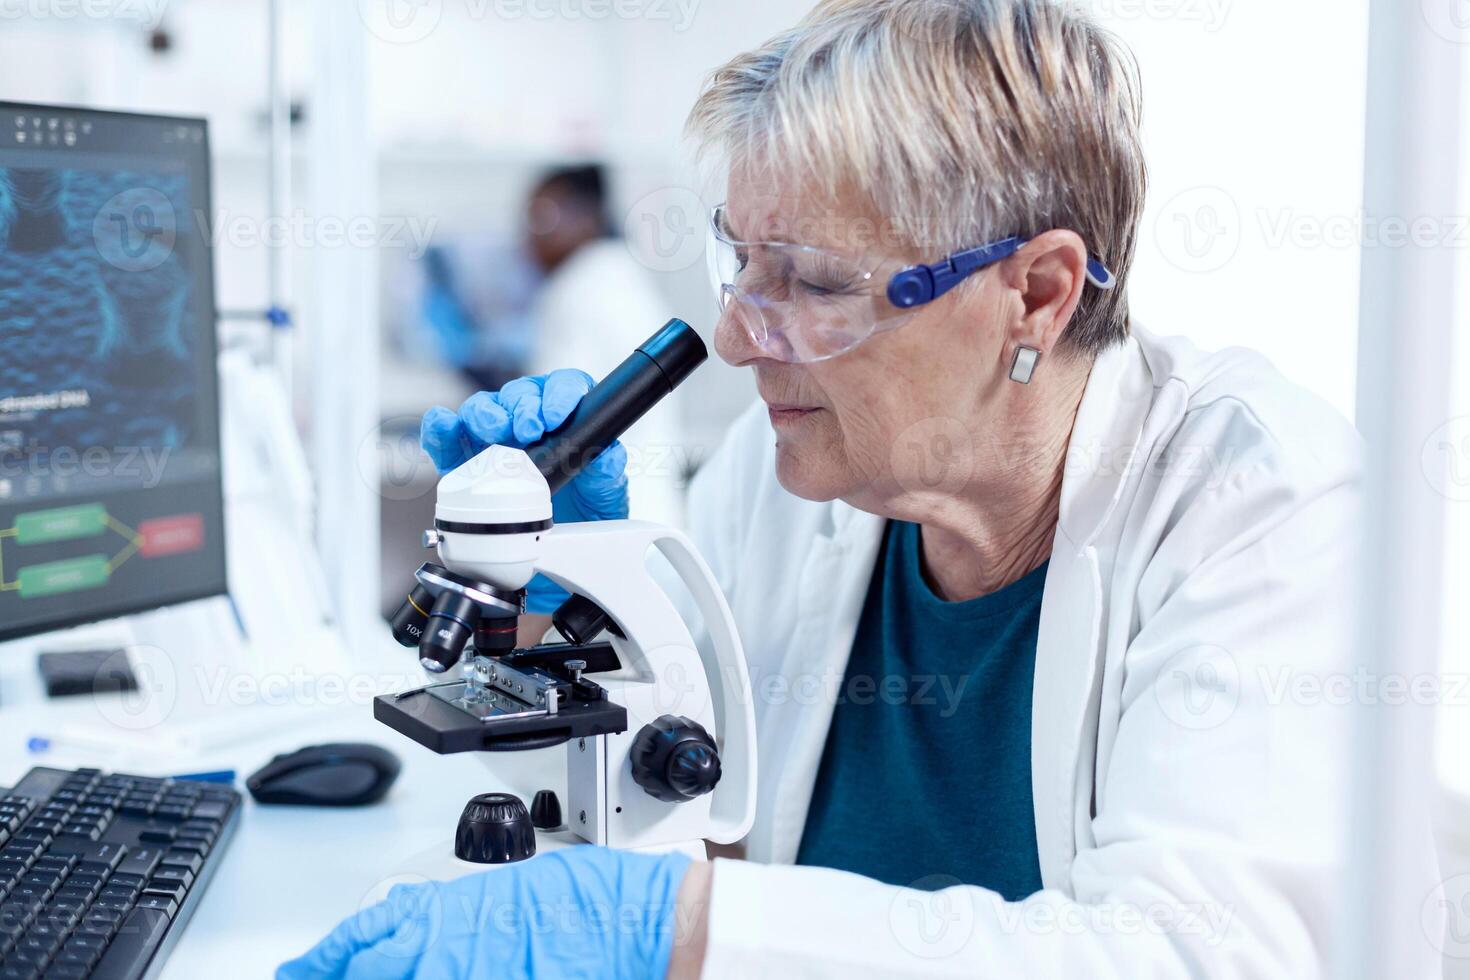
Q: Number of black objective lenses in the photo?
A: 3